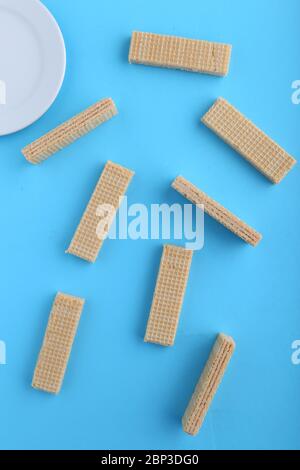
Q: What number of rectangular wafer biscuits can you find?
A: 8